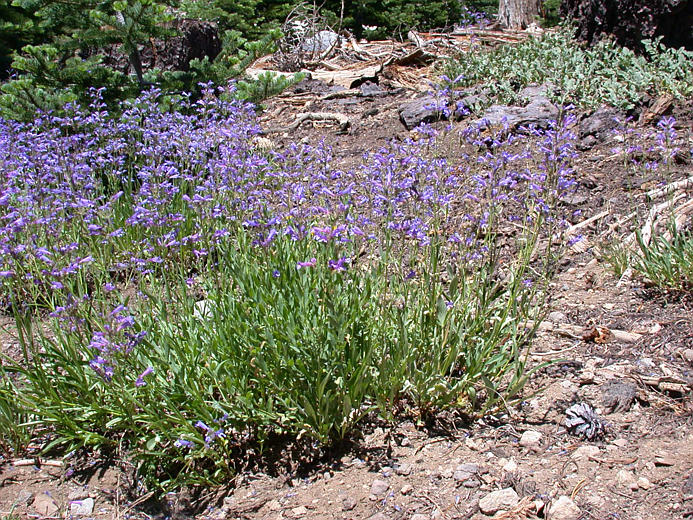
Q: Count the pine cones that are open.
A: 1